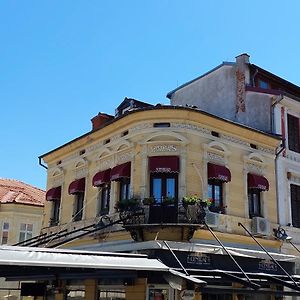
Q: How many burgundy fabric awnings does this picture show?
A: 7